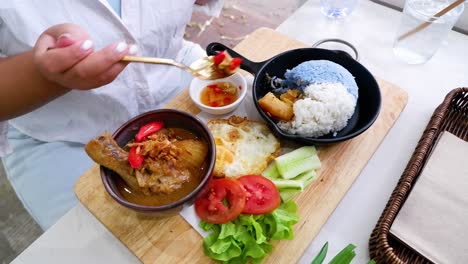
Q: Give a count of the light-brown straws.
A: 1